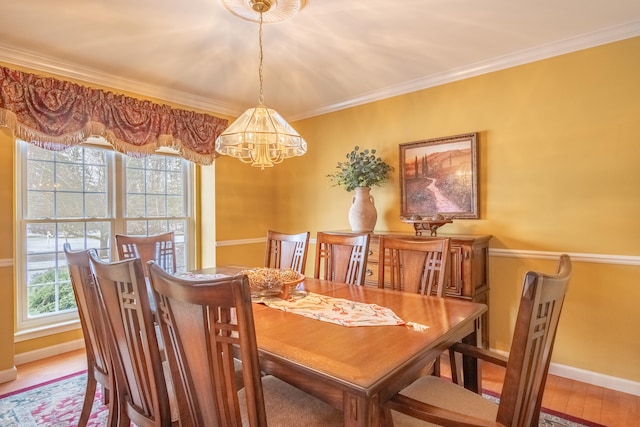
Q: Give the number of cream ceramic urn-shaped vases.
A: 1